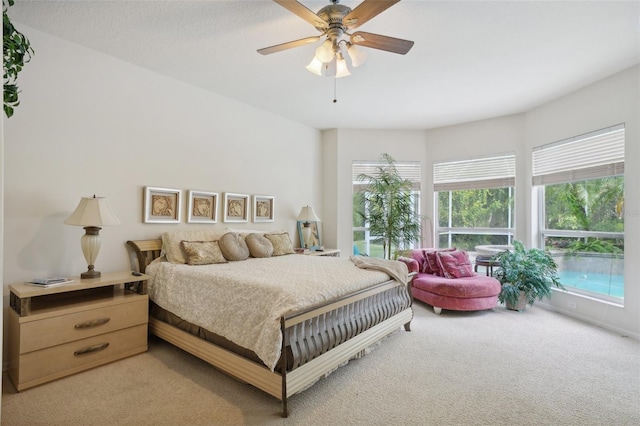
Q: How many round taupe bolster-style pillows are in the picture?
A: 2